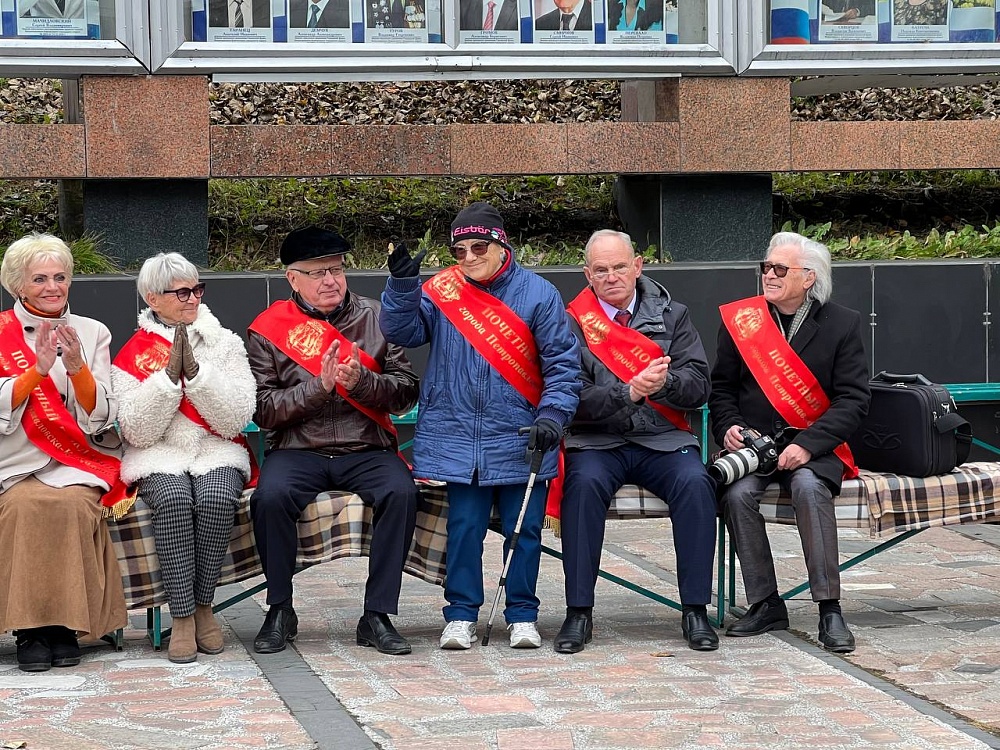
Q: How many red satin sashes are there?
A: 6